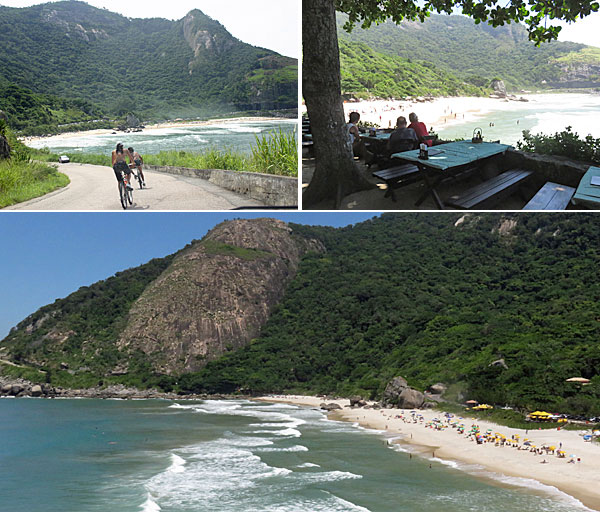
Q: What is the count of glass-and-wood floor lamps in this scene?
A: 0